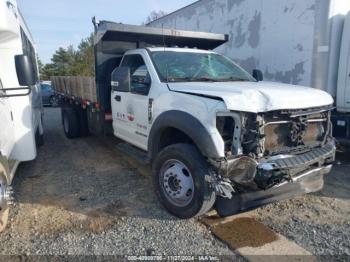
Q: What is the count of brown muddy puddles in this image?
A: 1